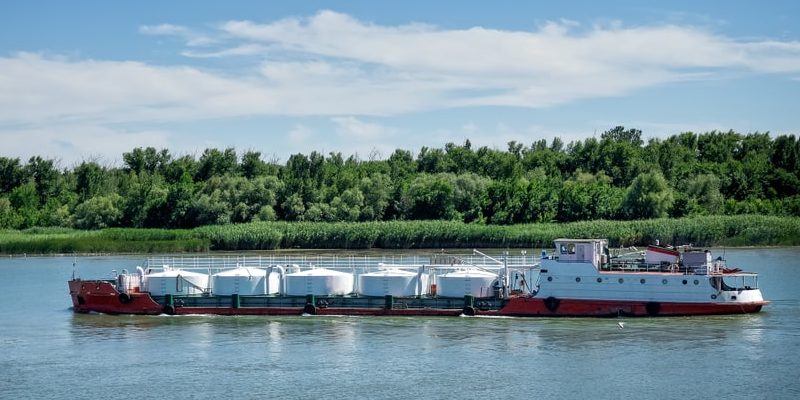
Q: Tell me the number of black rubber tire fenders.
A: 6